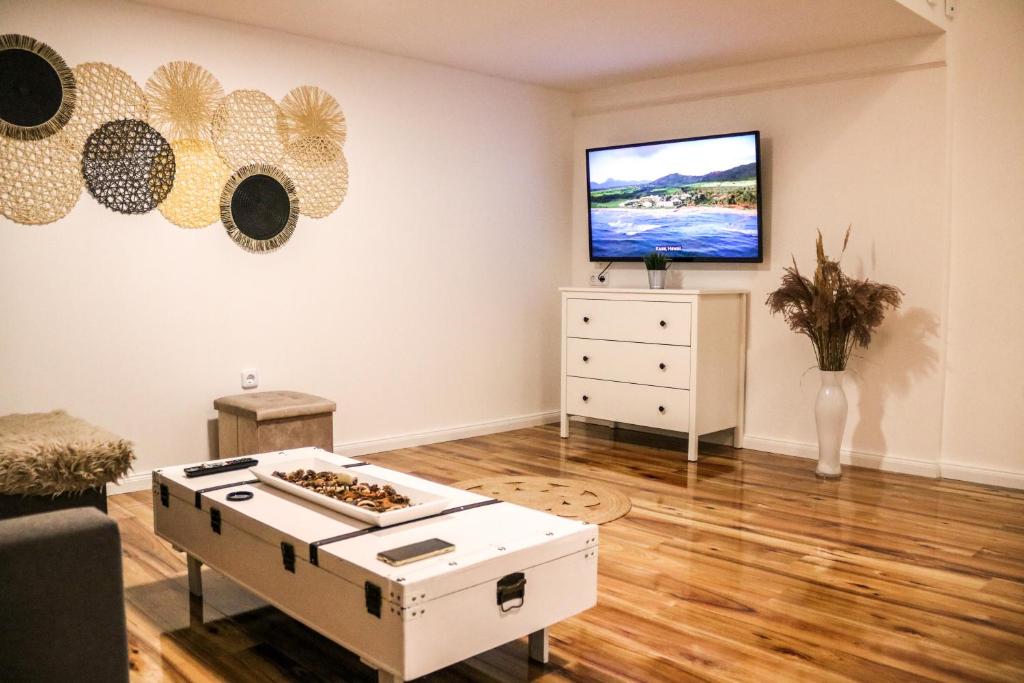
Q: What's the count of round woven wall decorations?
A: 10